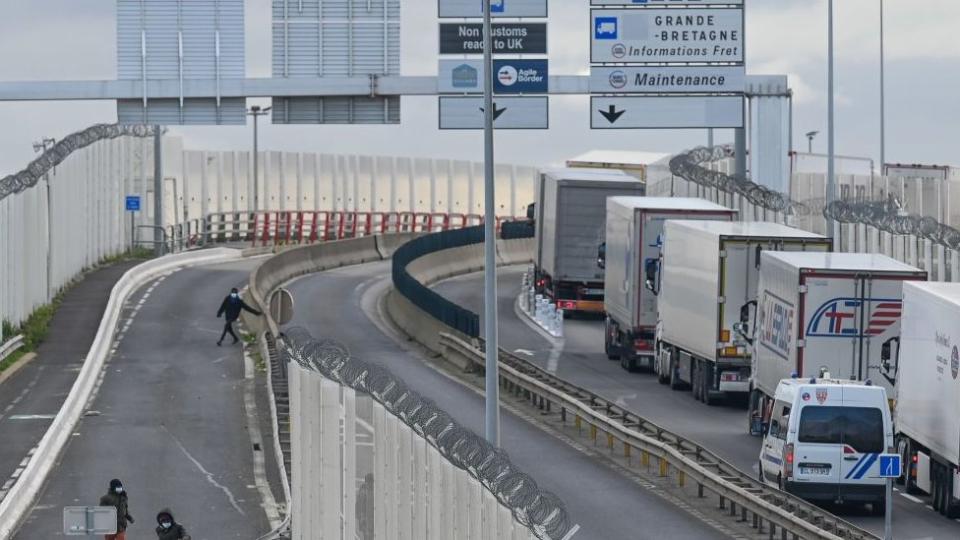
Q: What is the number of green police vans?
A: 0